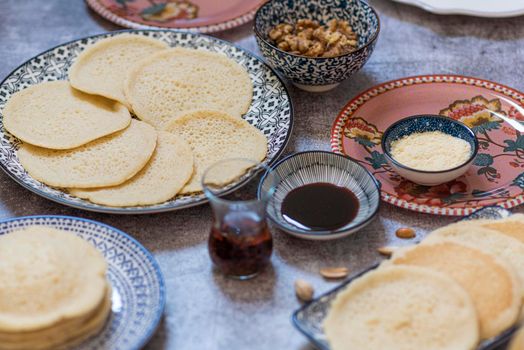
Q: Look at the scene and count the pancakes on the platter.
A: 6